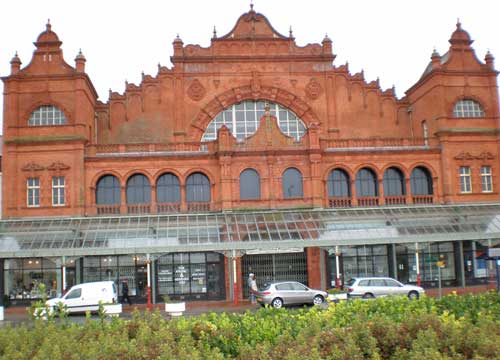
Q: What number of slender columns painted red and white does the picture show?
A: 5